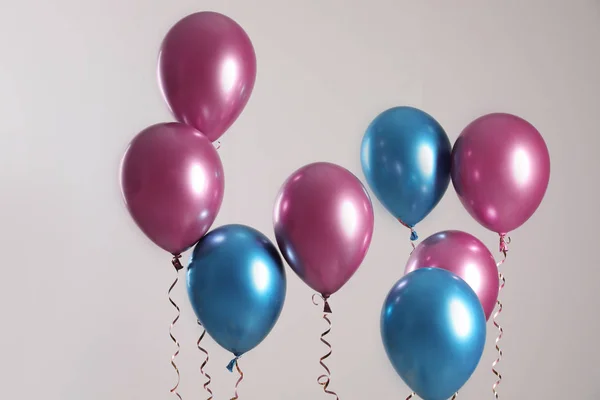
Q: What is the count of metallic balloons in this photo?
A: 8